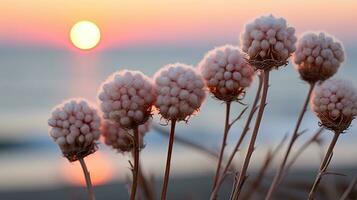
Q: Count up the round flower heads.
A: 8